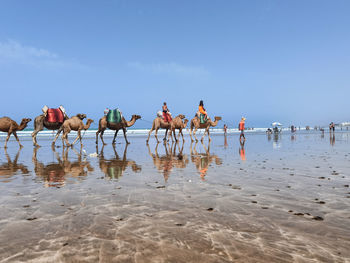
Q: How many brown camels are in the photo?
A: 7